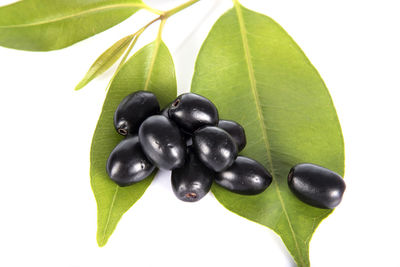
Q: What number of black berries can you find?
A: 9